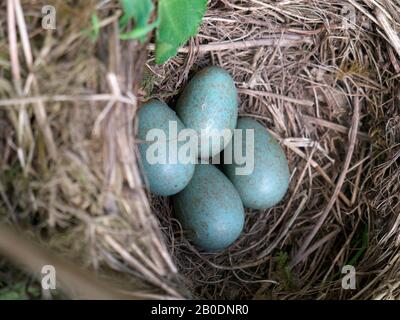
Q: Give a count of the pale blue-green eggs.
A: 4